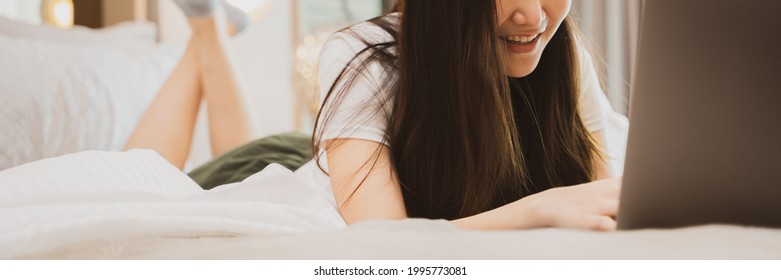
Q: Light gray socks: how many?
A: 2